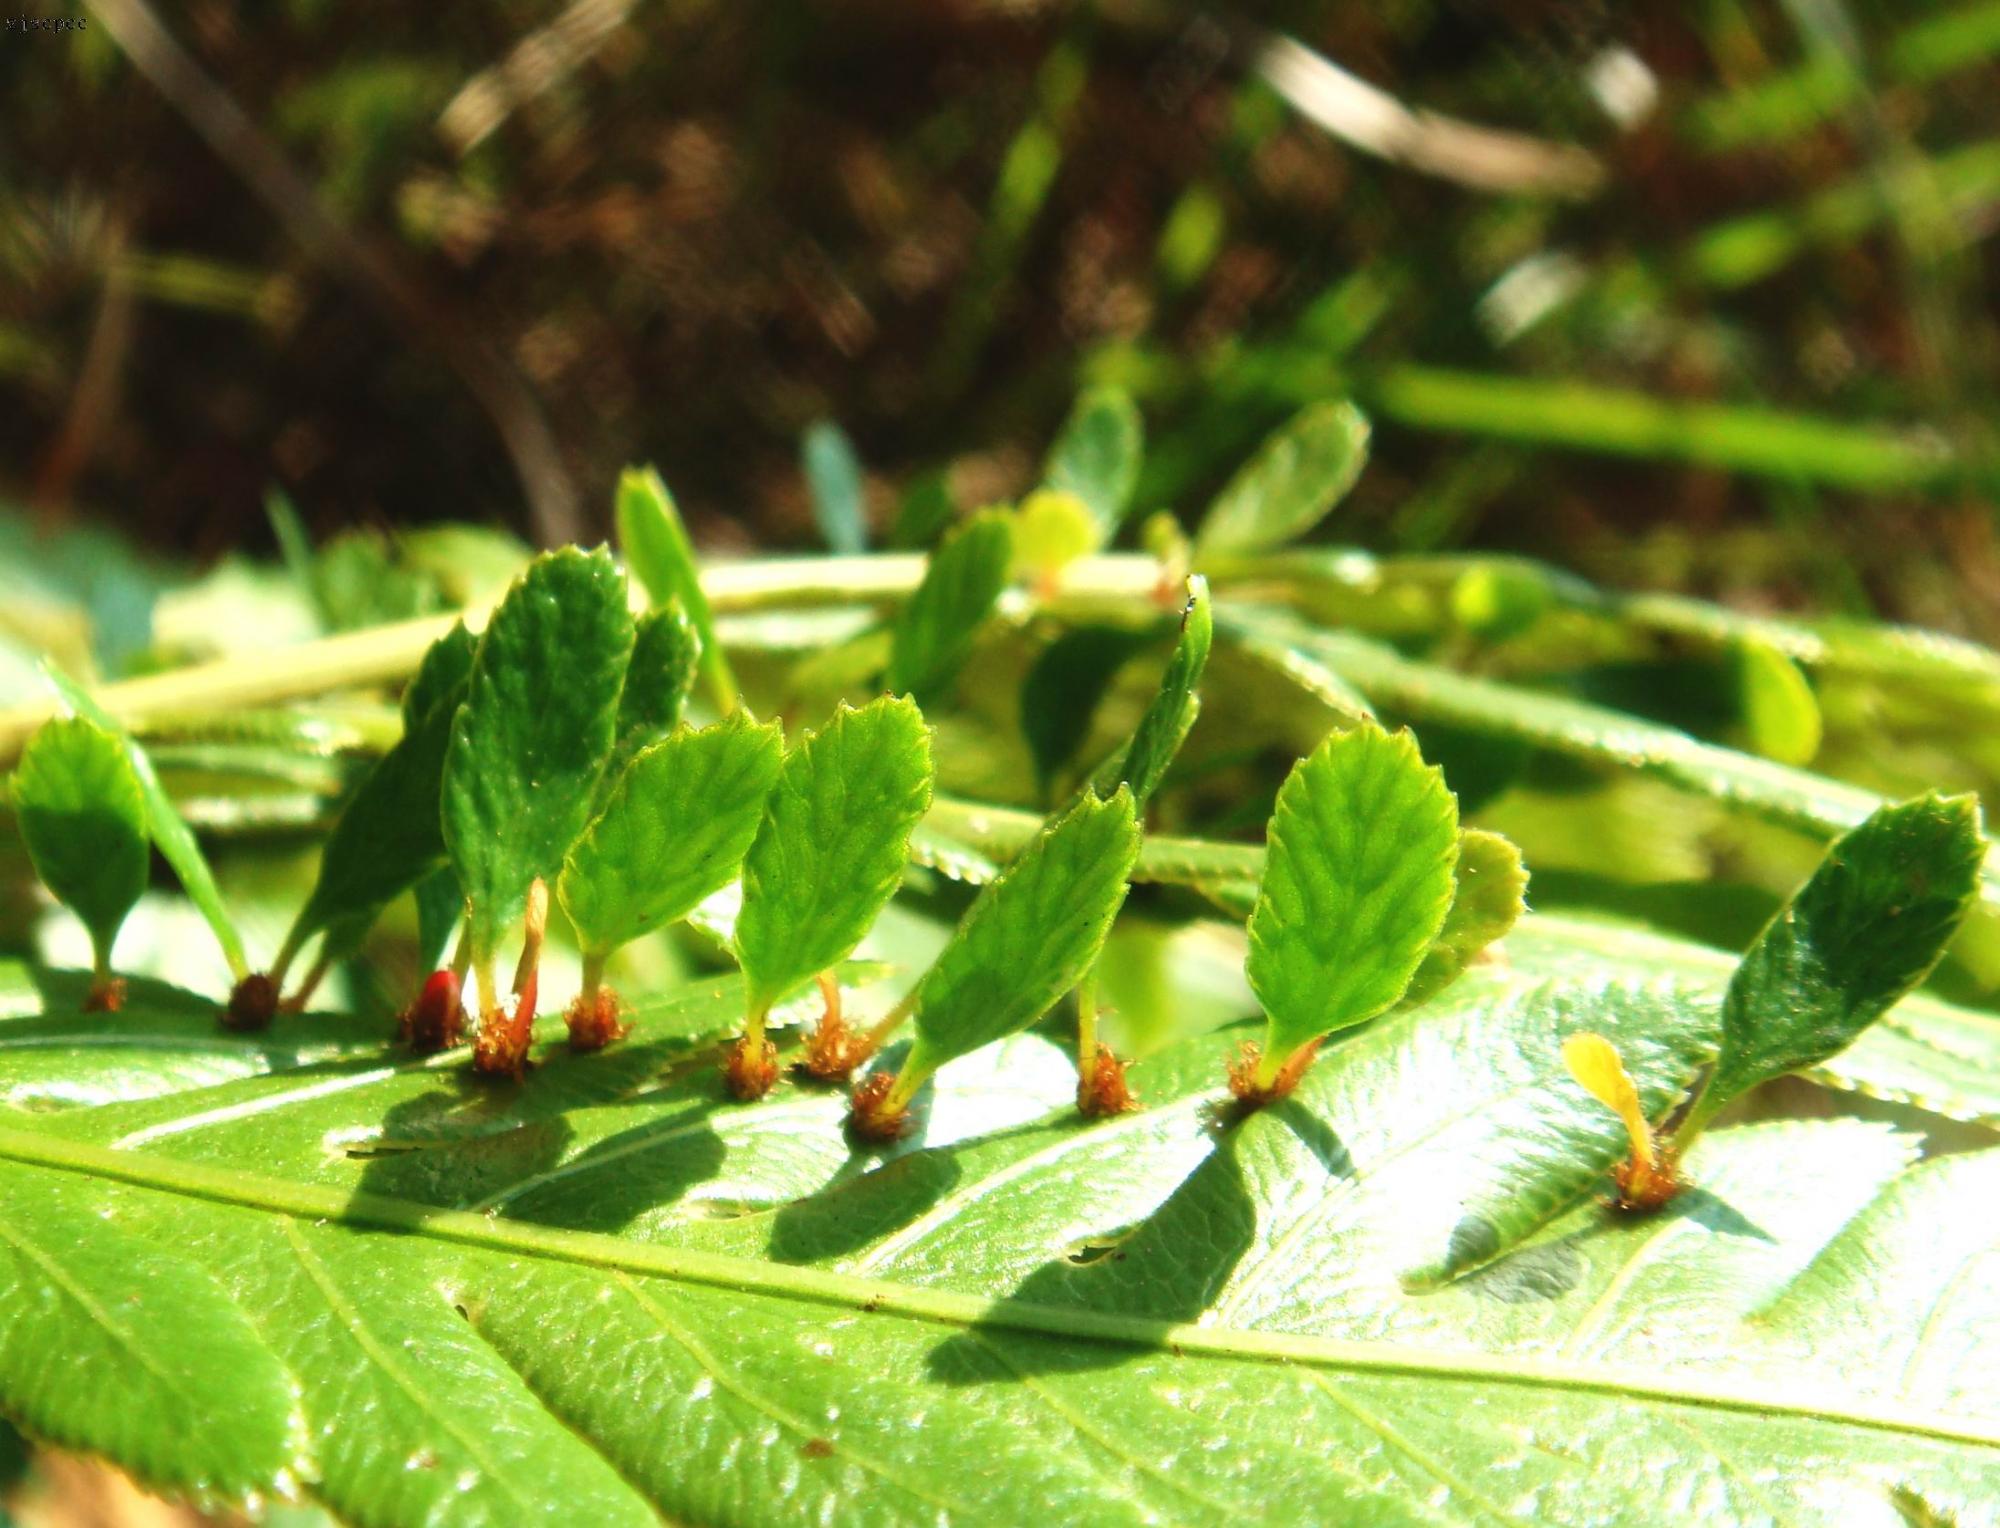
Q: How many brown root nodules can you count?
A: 11